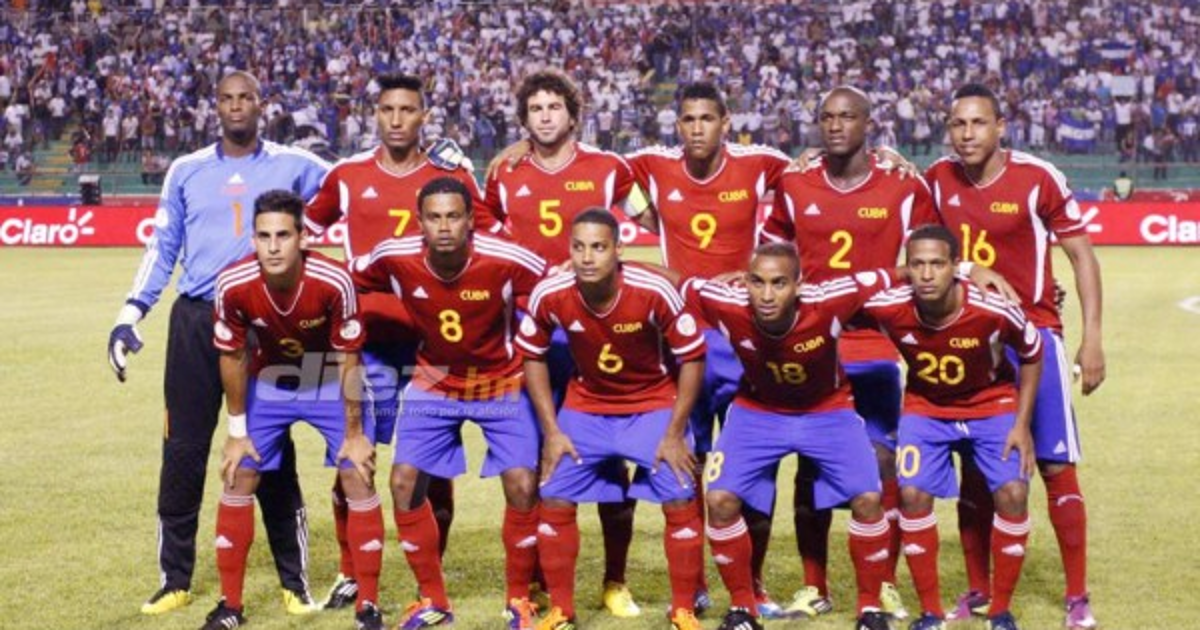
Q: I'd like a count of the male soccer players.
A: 11